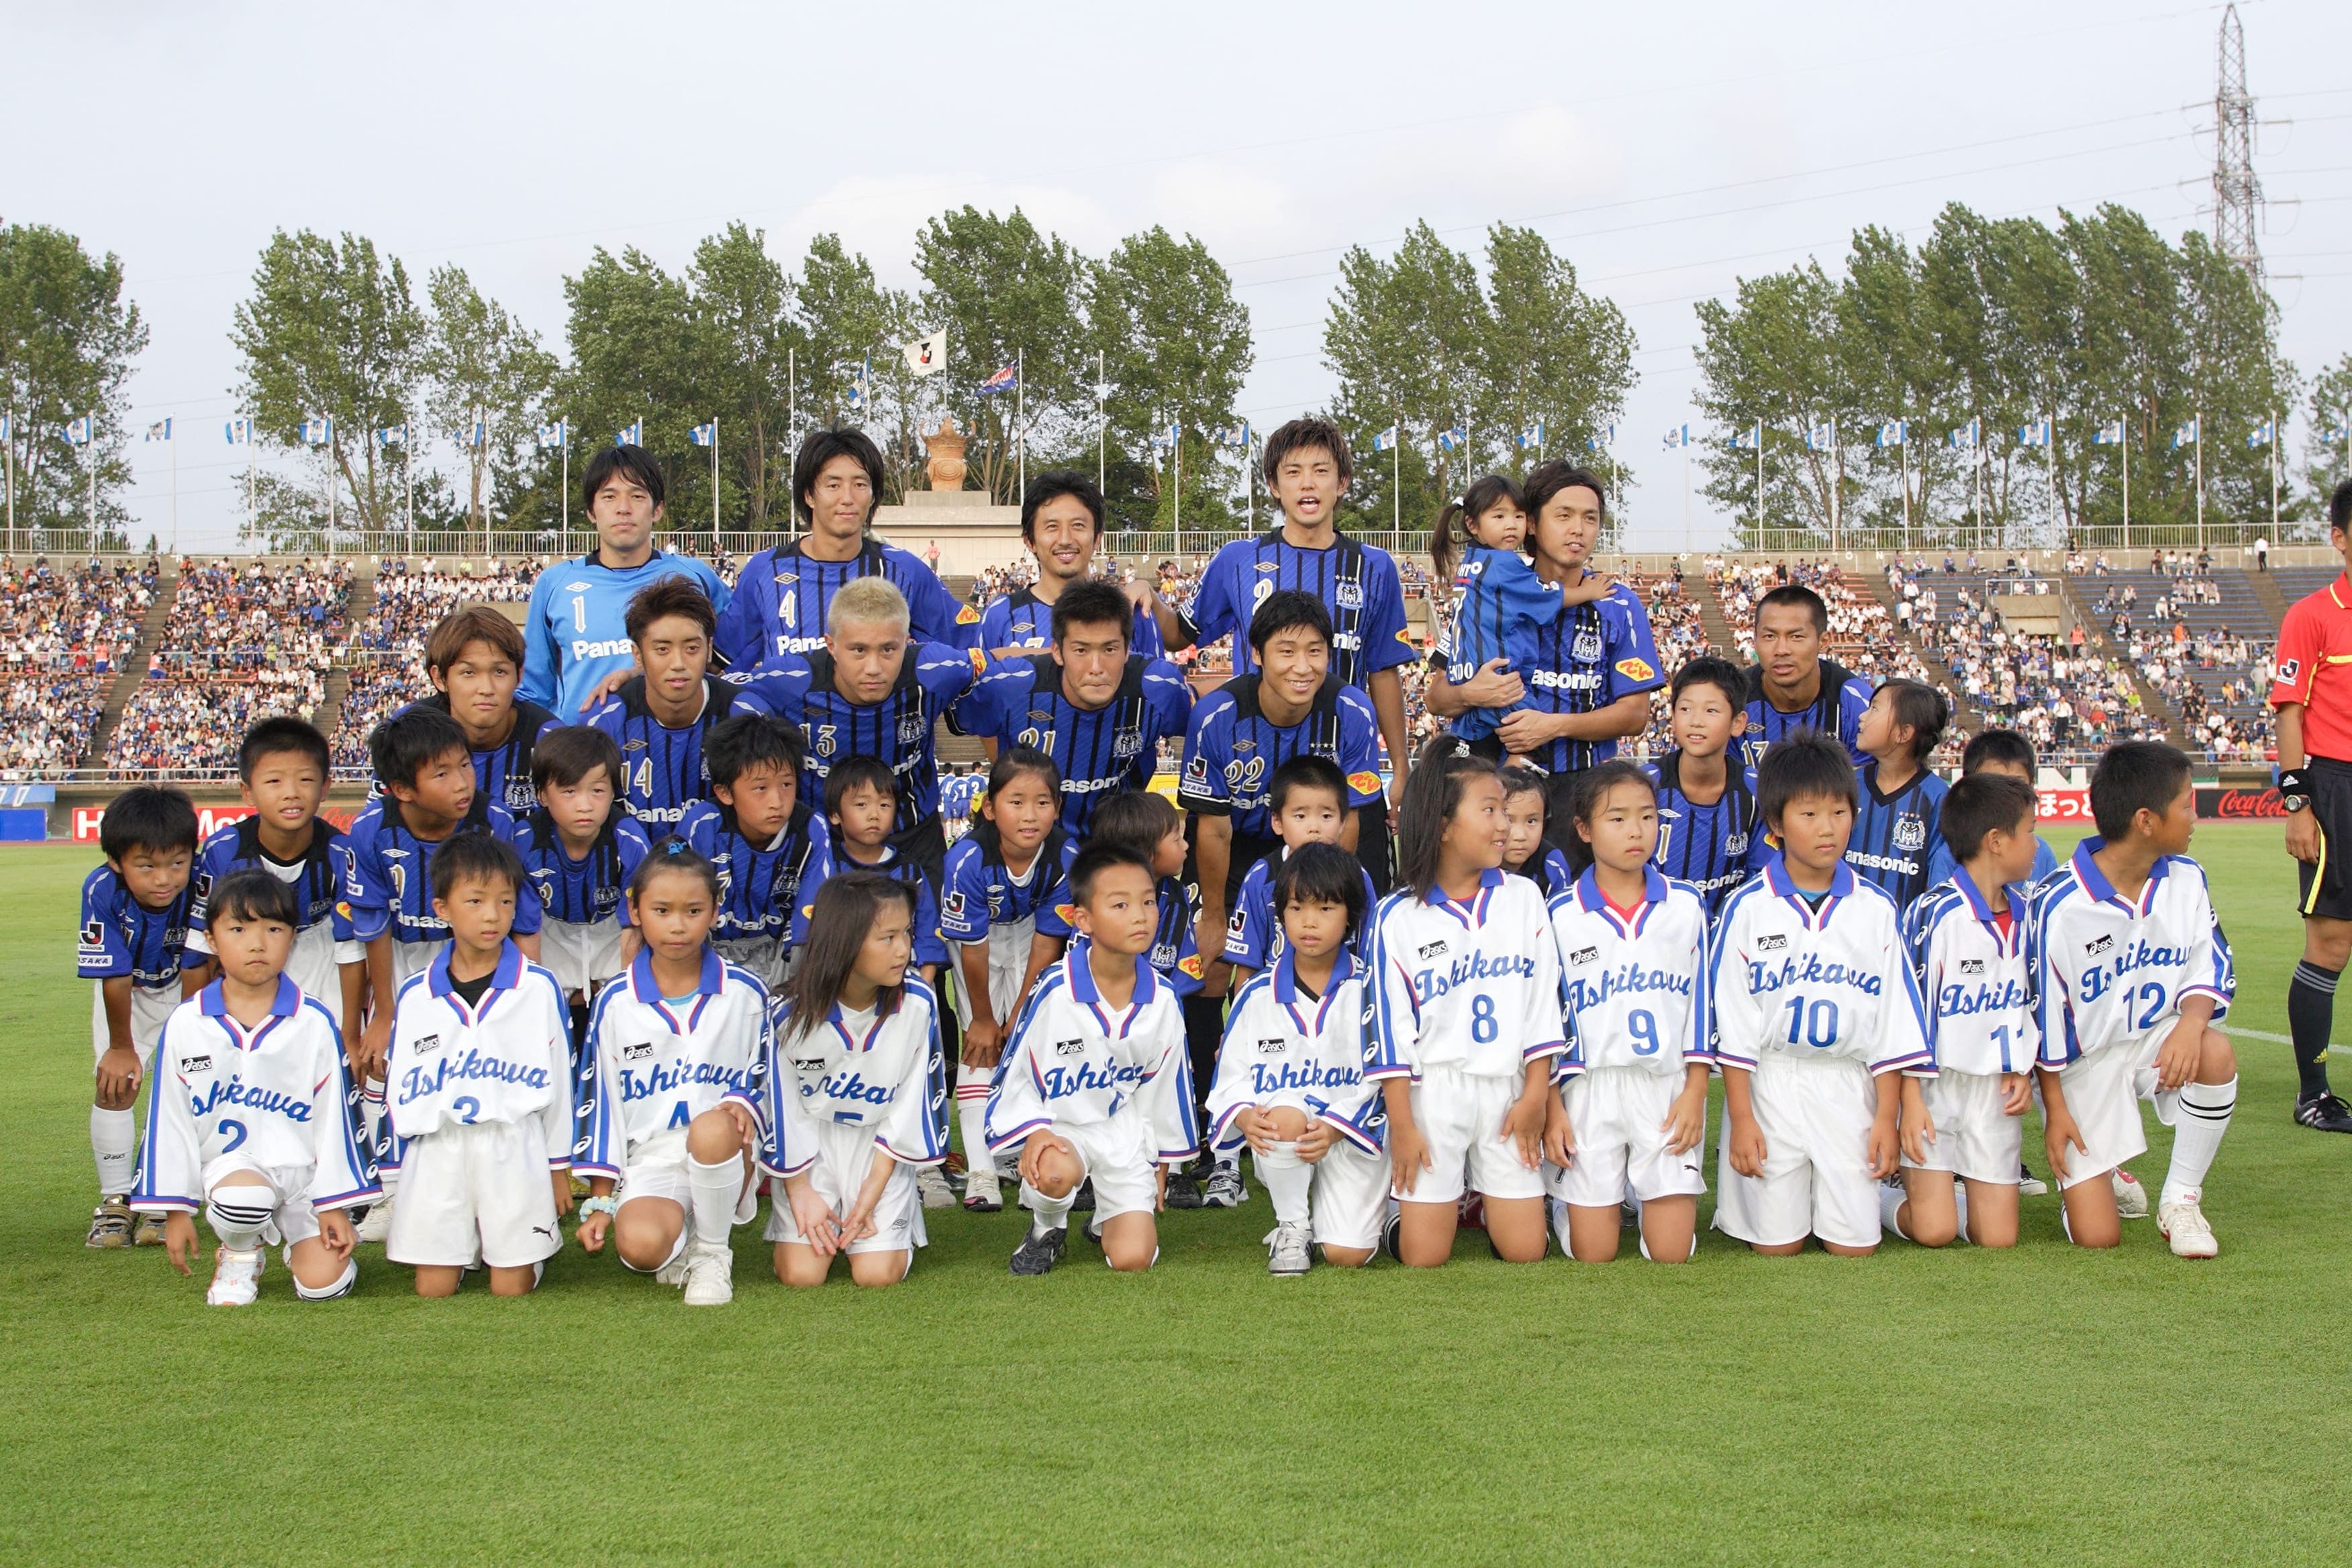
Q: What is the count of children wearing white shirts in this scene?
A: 11